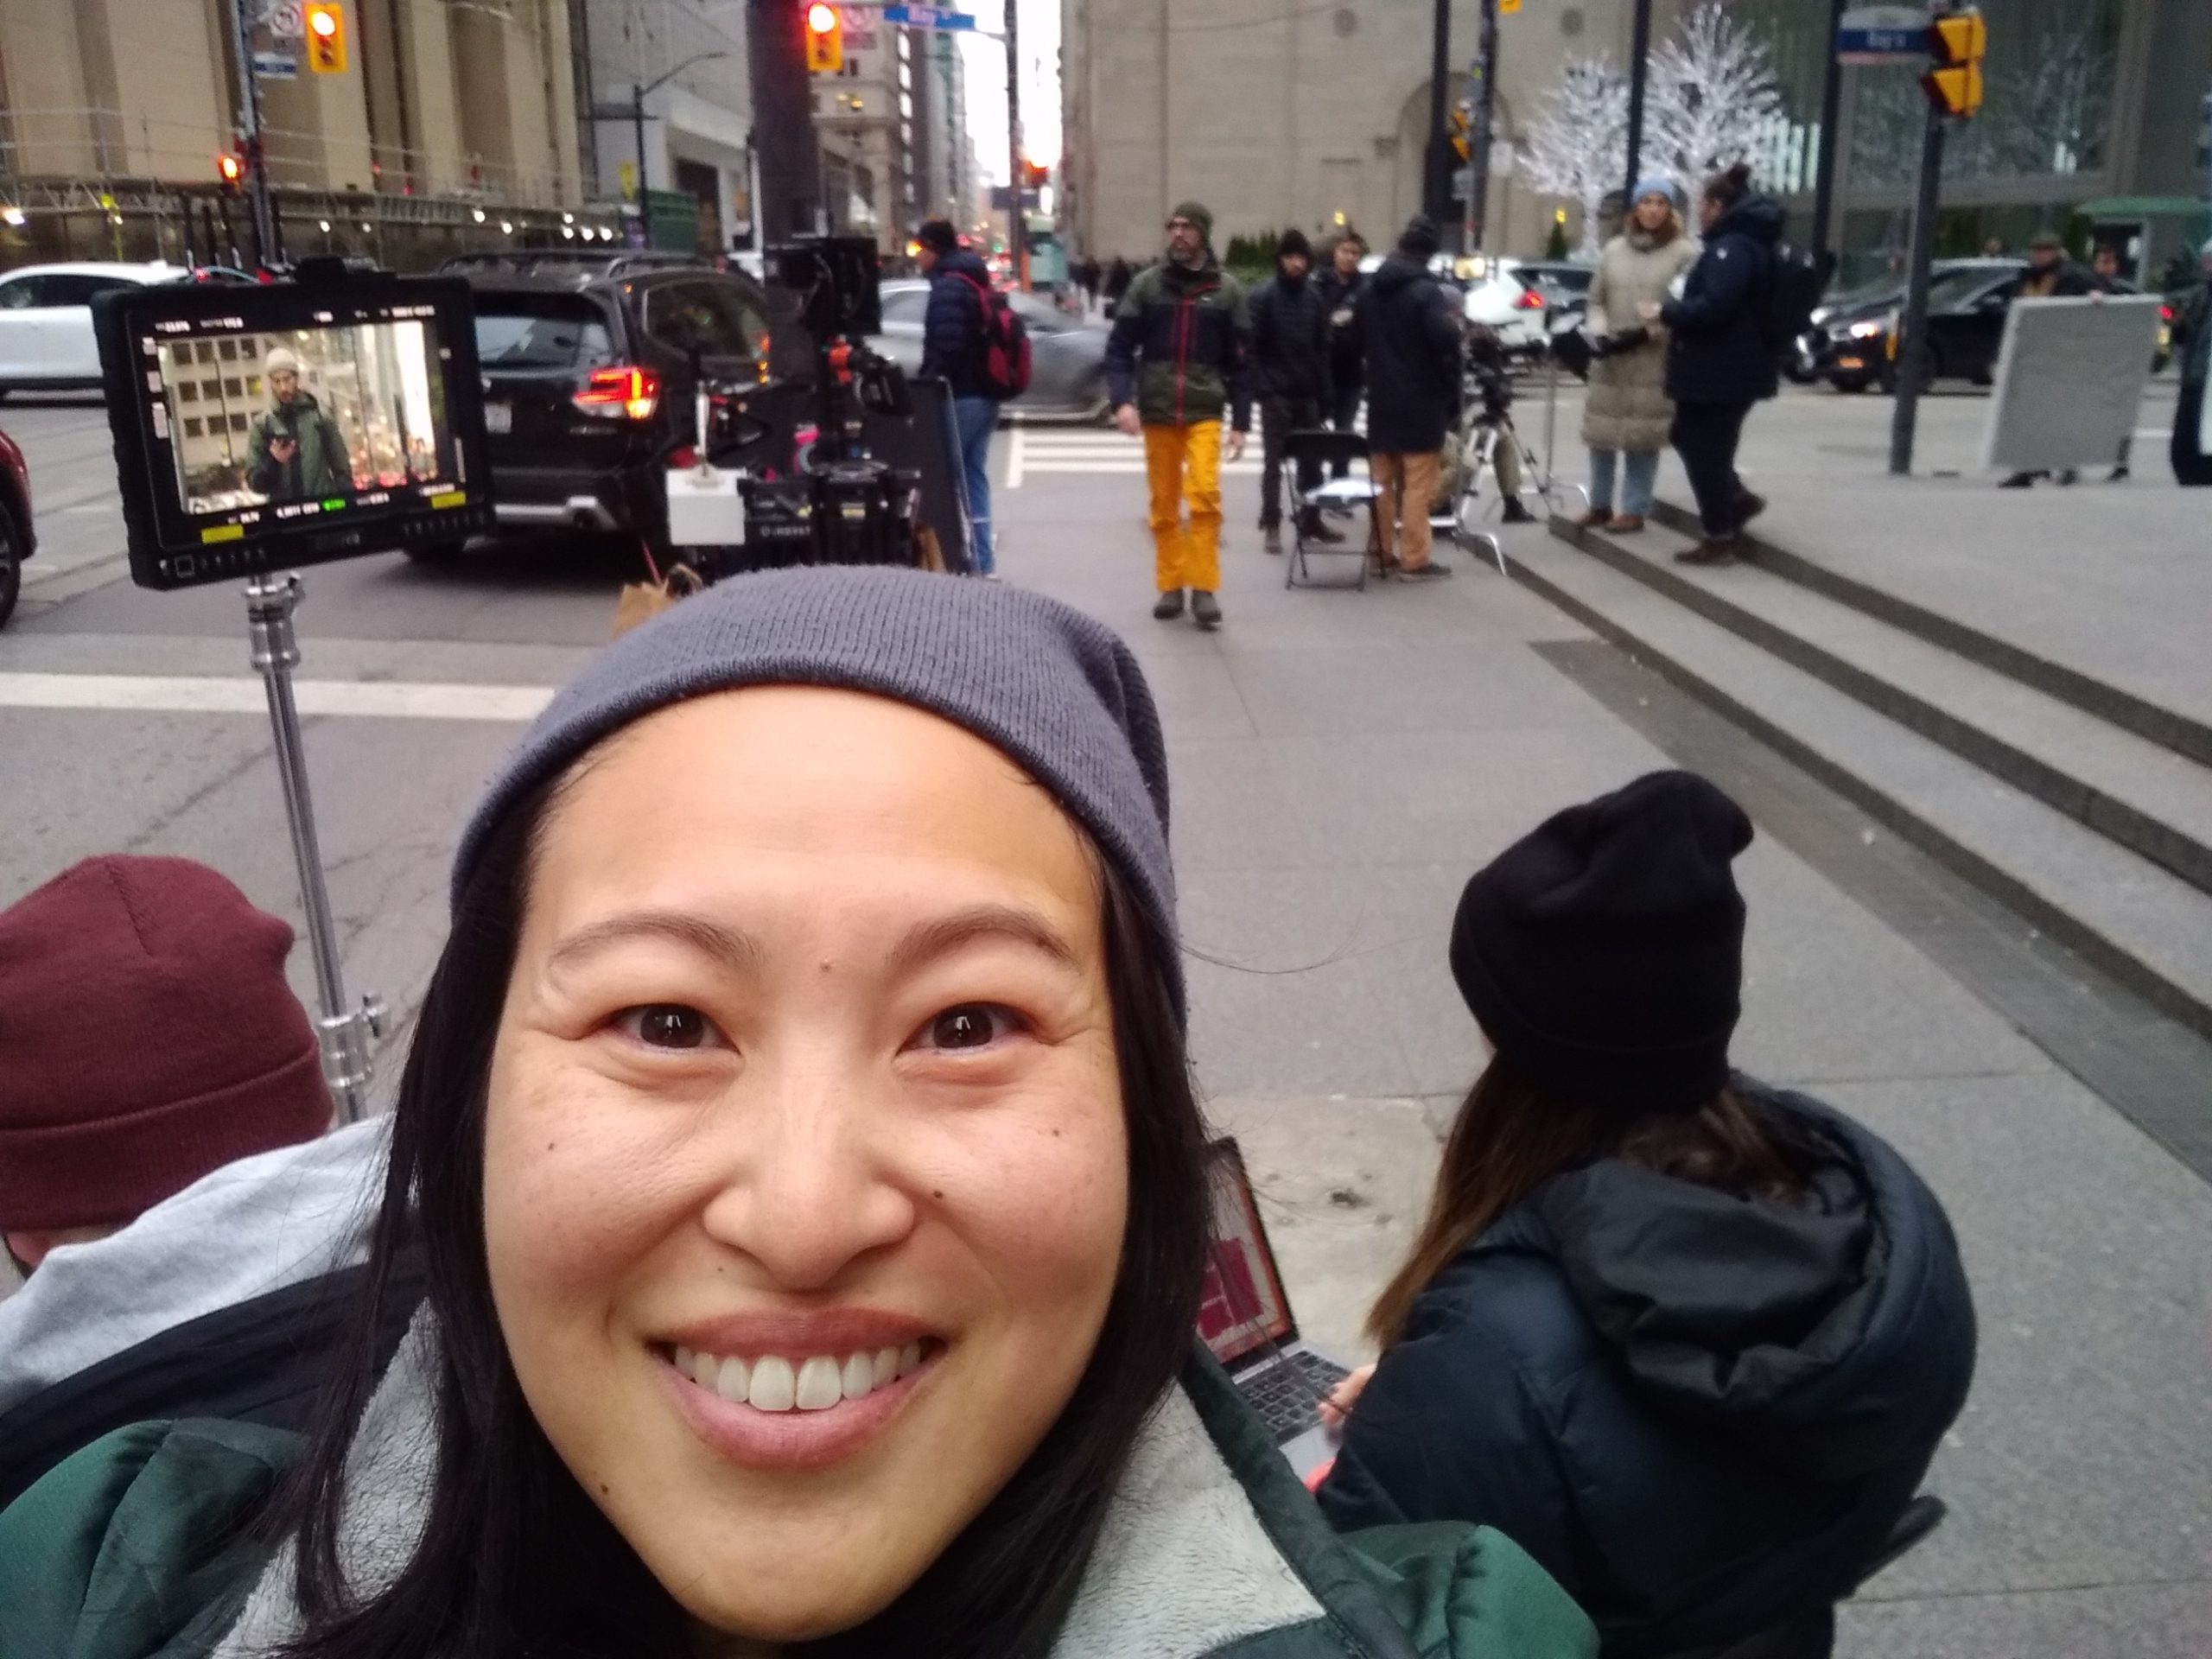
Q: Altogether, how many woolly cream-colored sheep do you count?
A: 0